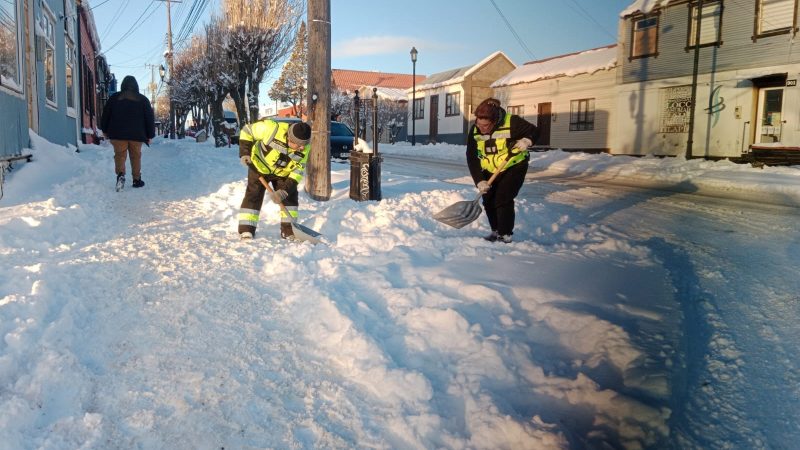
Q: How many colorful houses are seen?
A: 2